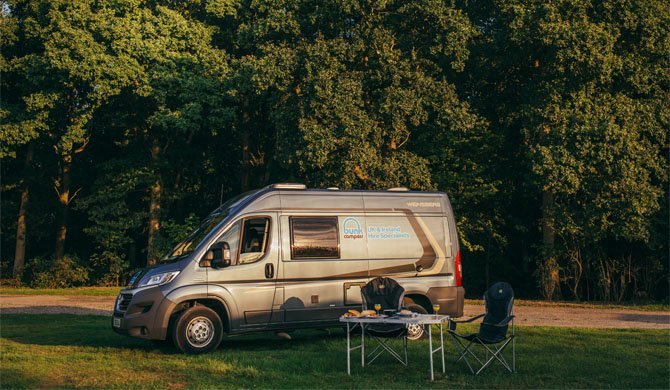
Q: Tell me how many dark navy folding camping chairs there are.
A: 2